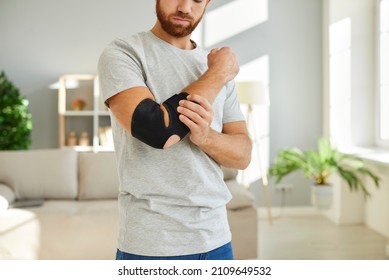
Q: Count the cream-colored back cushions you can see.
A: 2